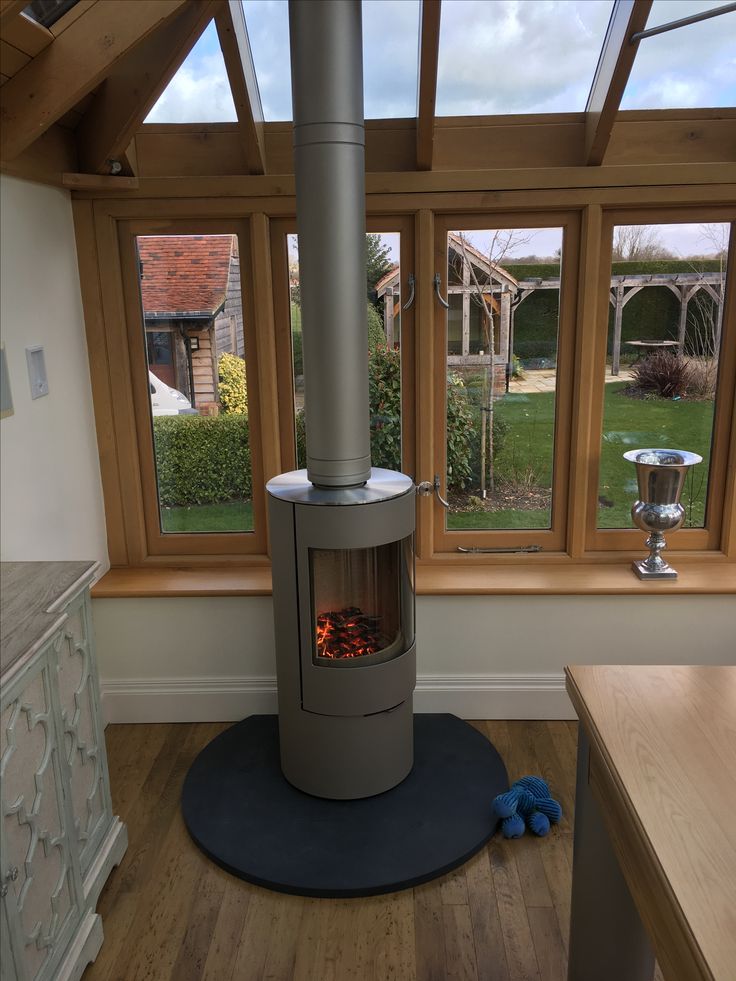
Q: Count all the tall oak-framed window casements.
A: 4